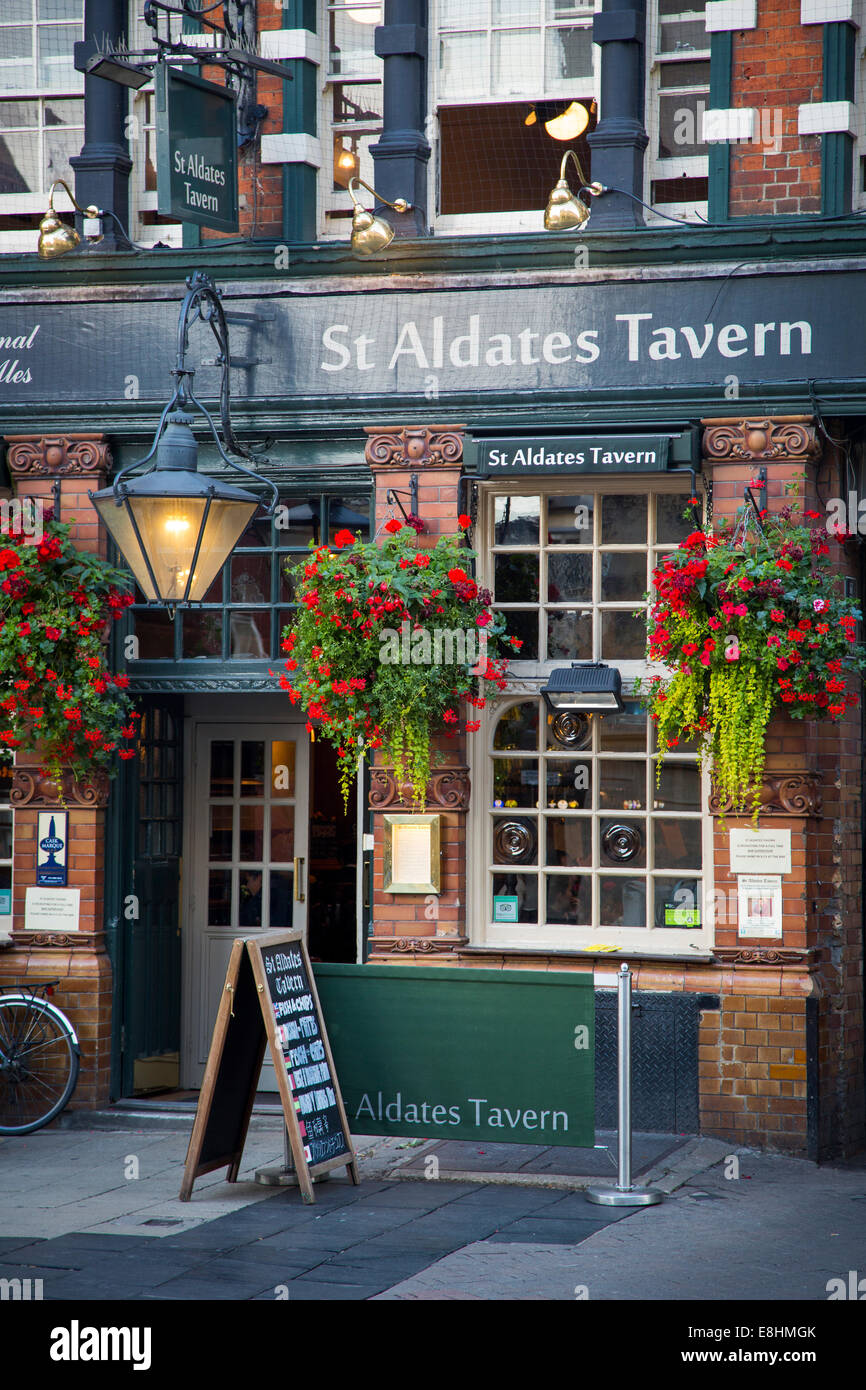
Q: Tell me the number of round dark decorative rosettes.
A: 3